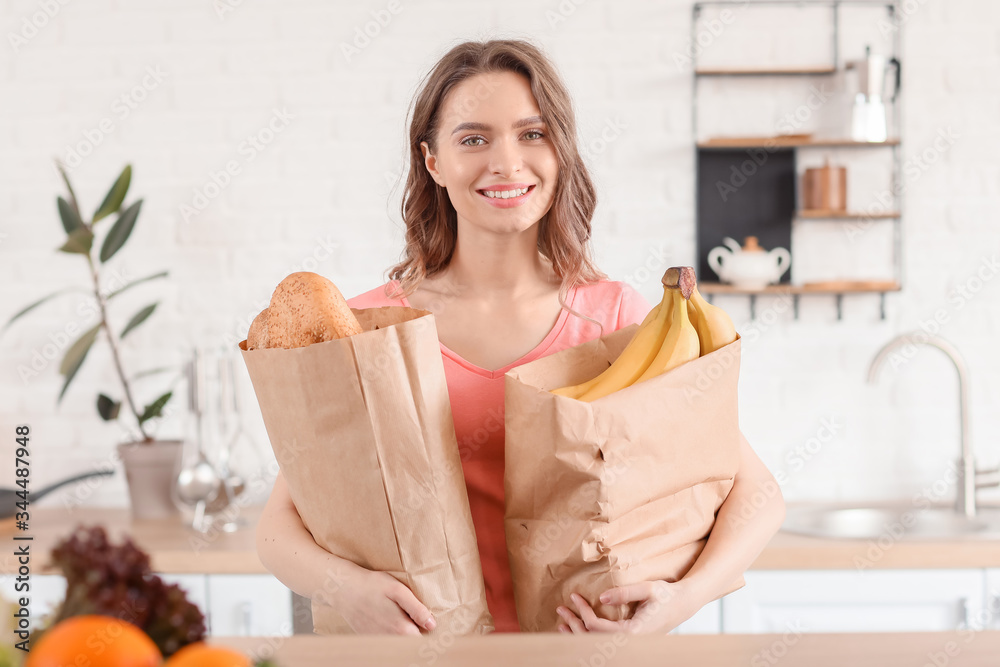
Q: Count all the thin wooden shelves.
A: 4